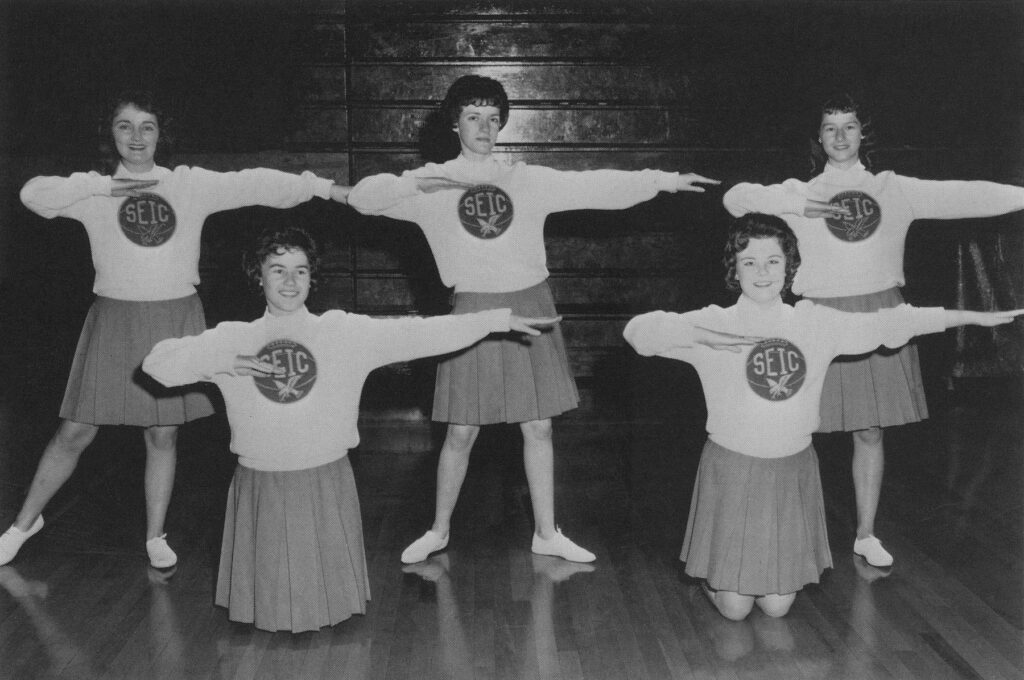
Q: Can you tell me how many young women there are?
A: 5